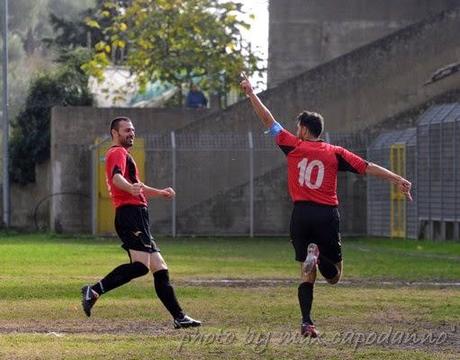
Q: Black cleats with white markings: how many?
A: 2